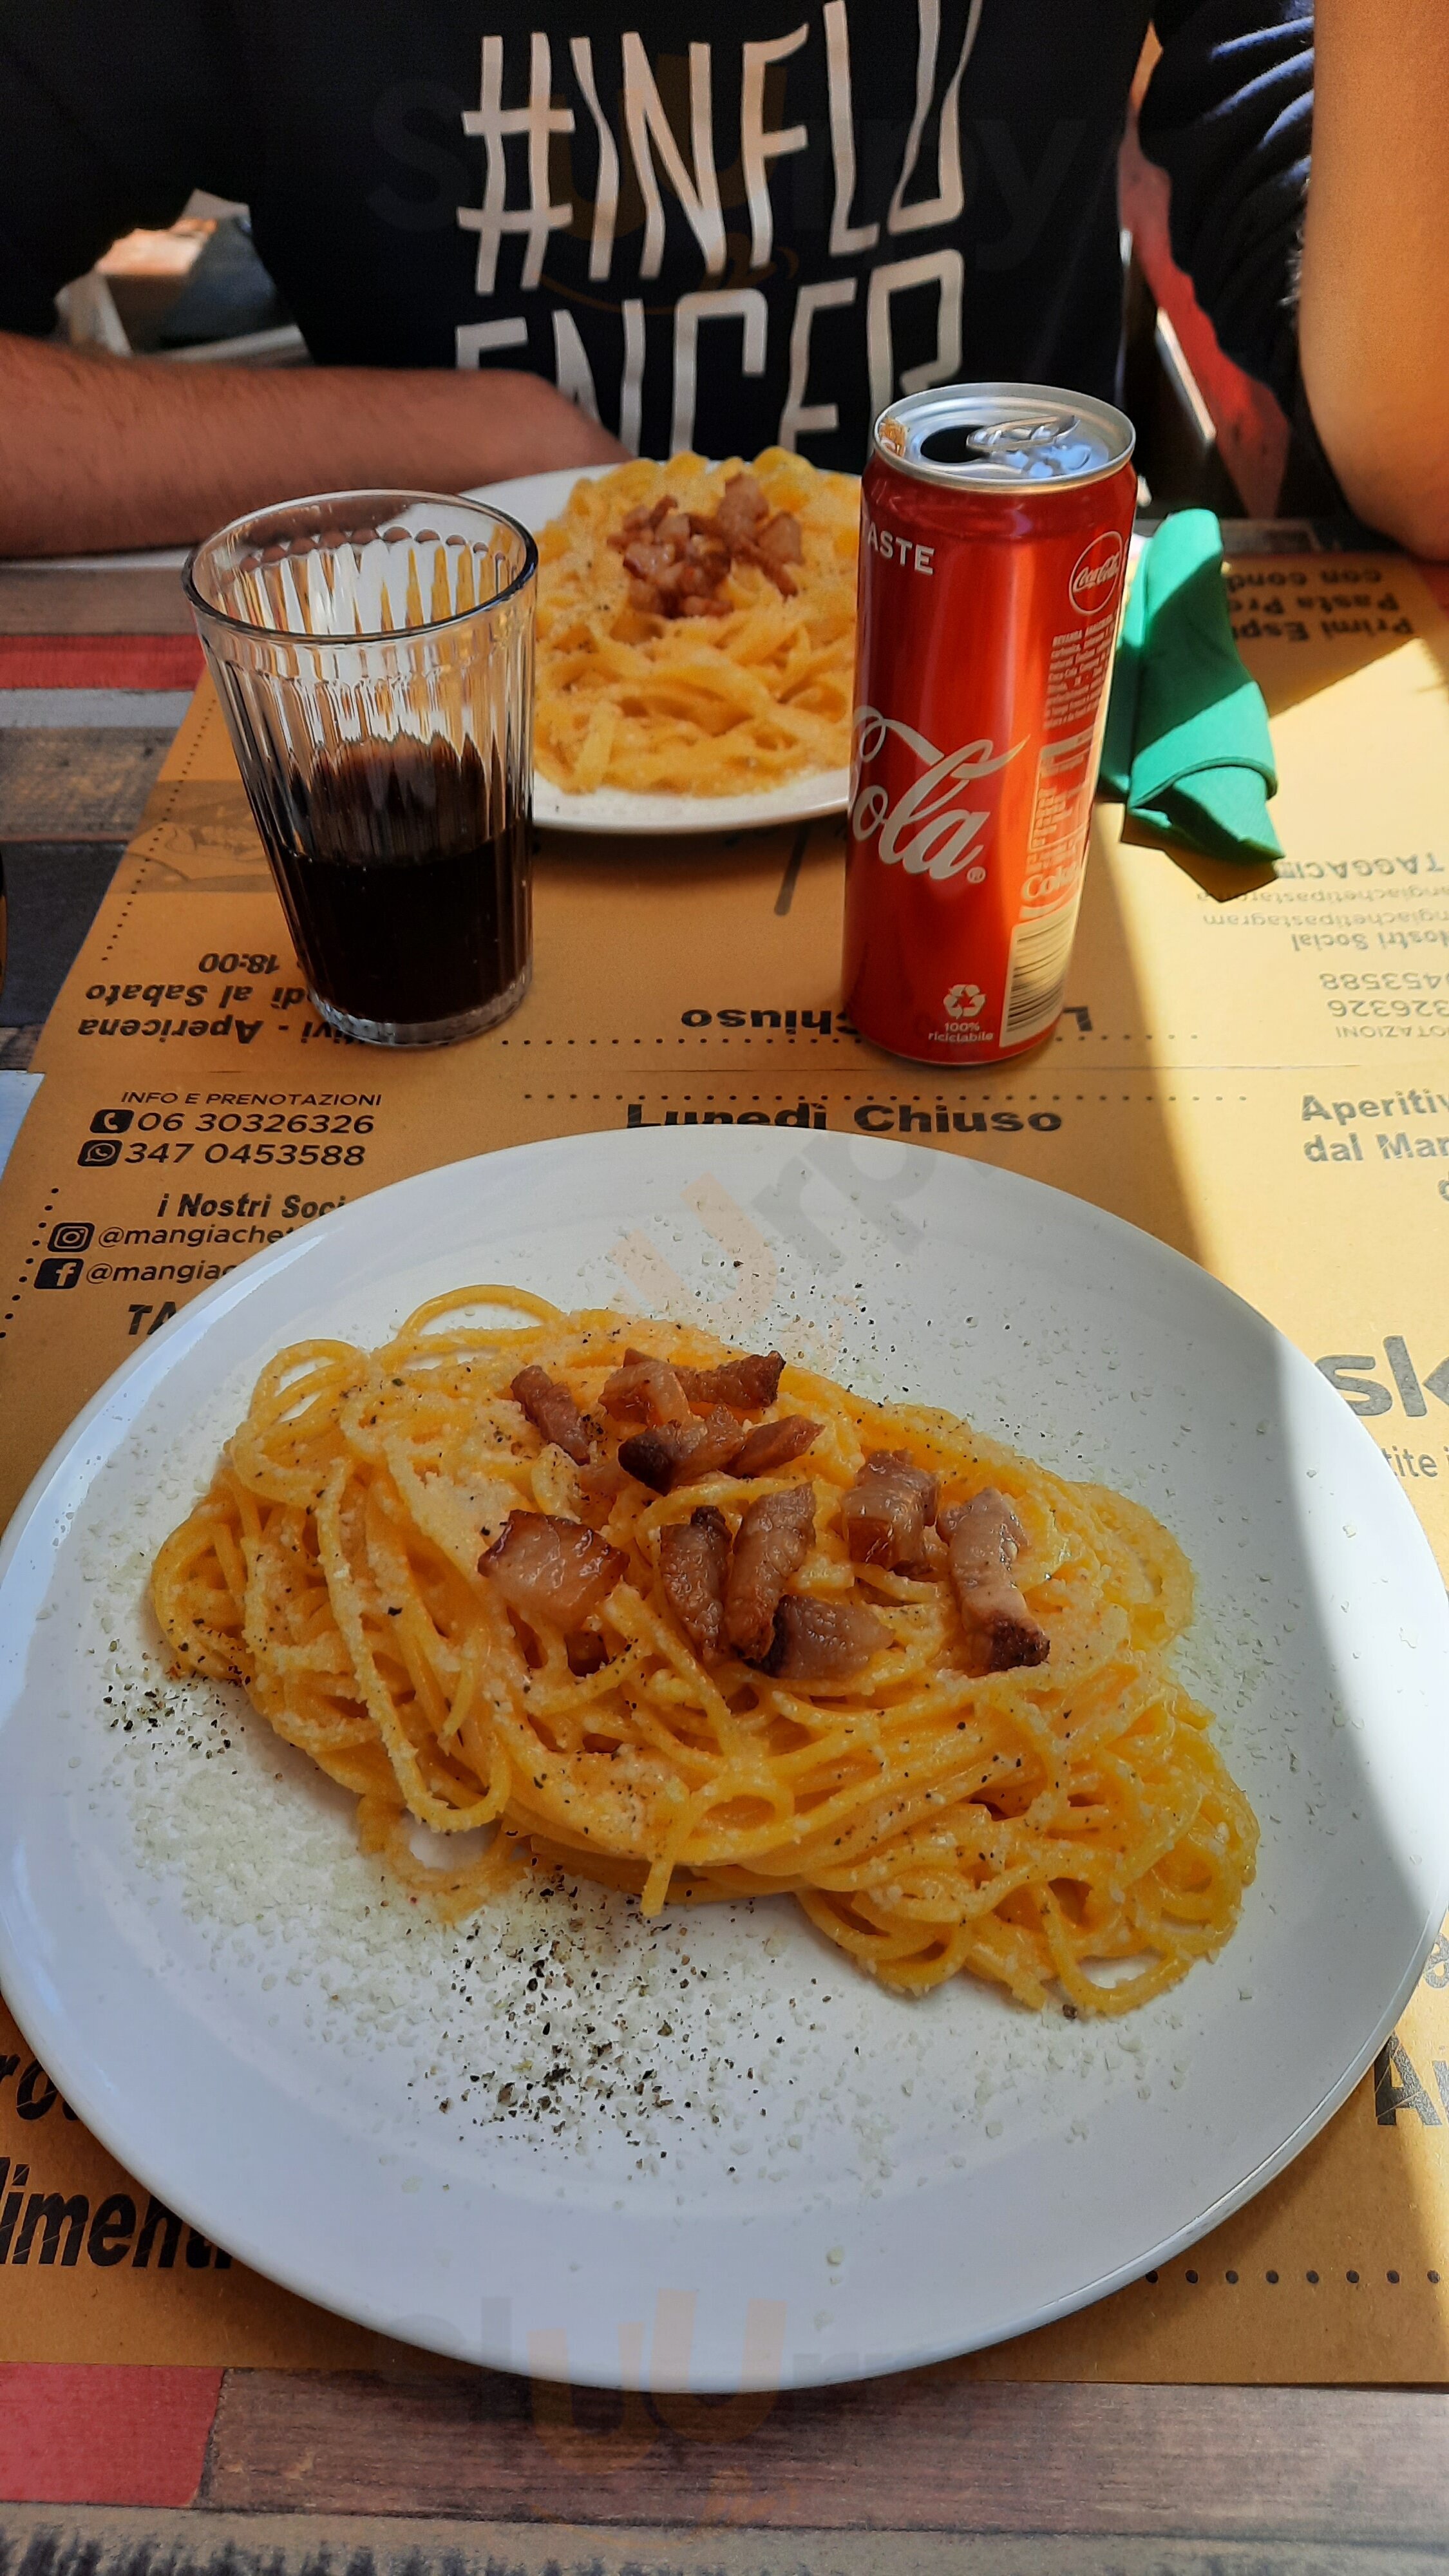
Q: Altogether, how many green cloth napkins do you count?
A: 1